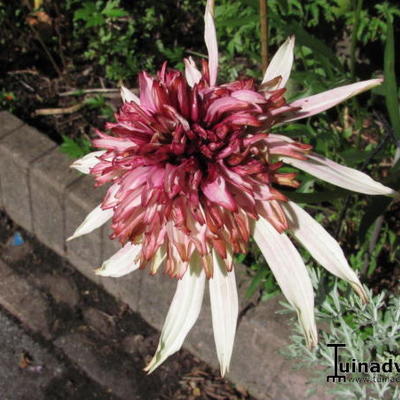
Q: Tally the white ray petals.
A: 13